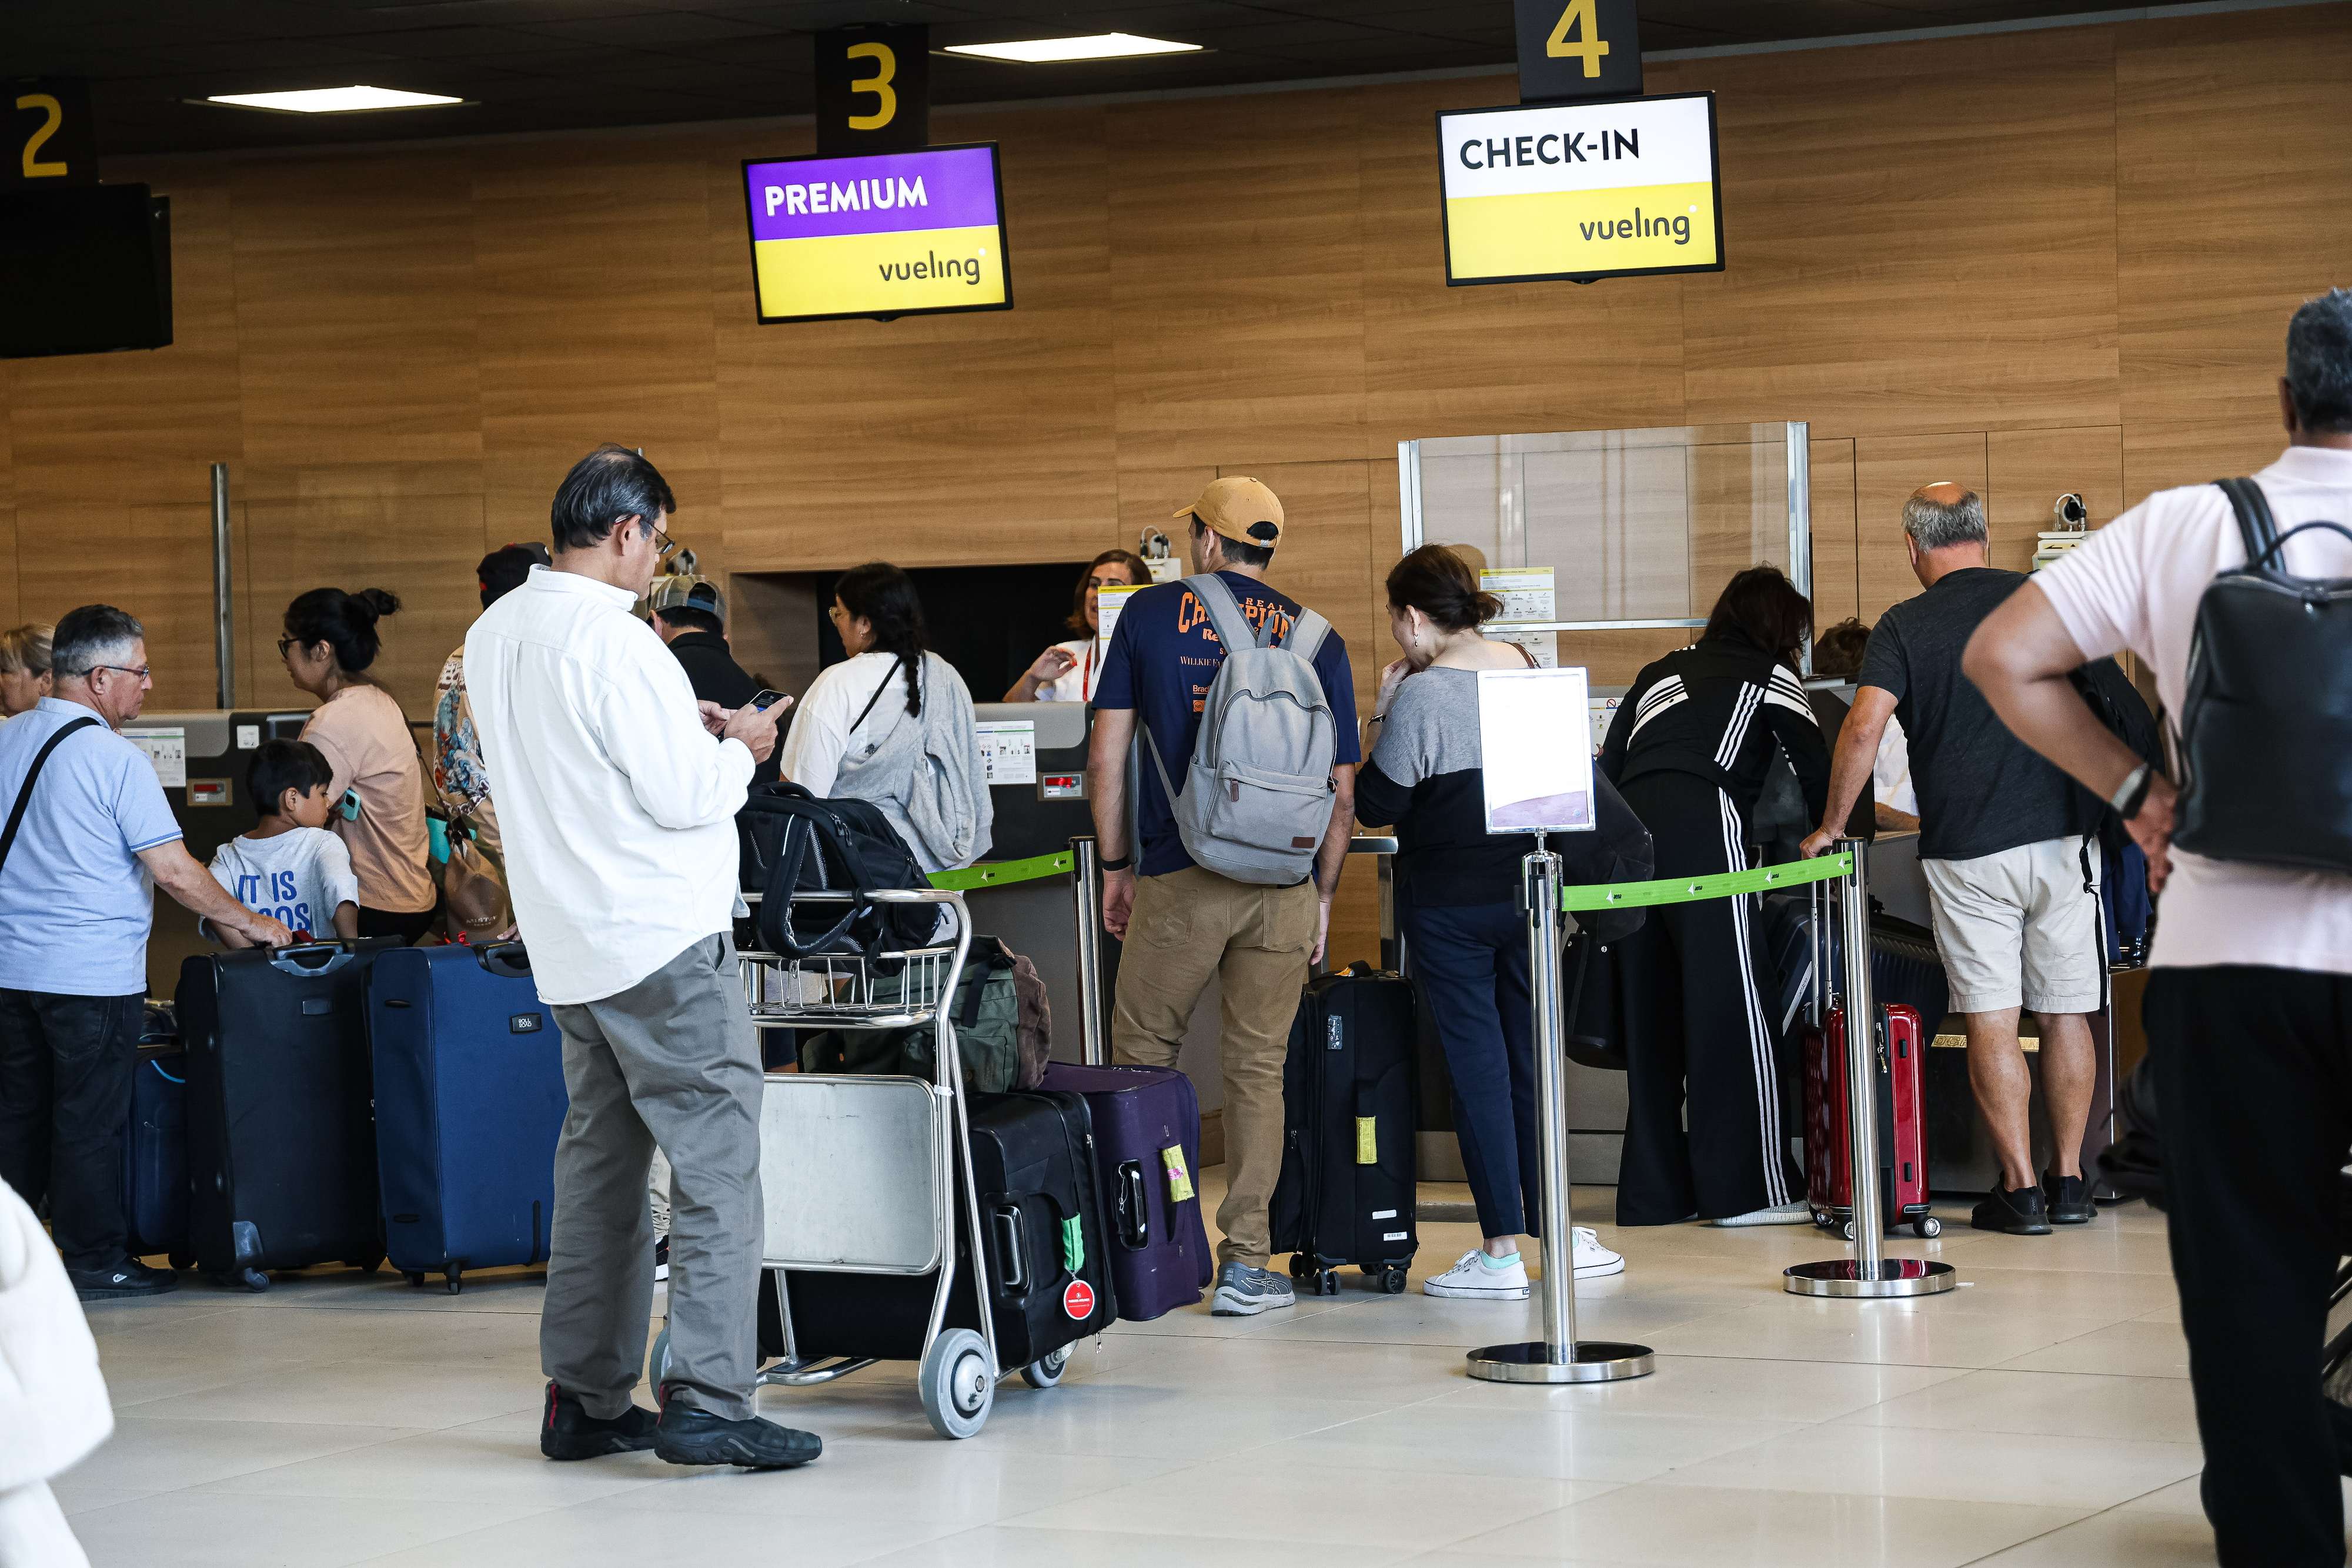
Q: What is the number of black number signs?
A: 3